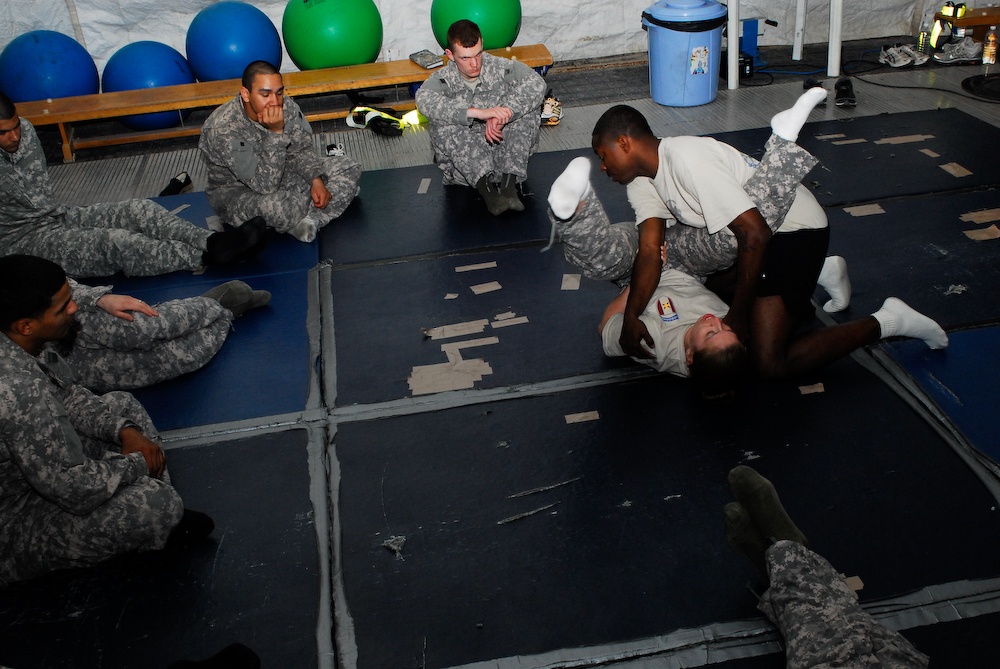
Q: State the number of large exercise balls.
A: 5